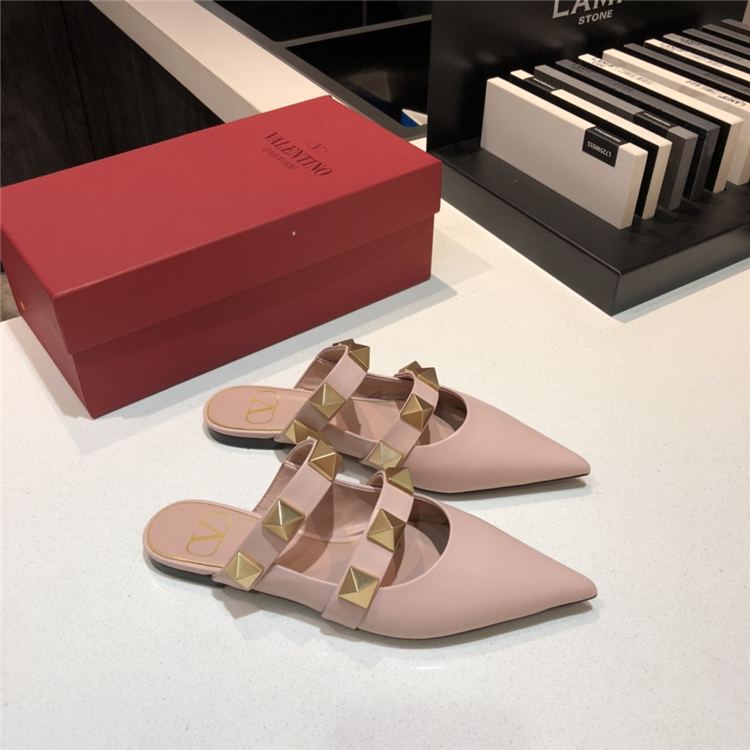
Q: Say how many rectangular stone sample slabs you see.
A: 12